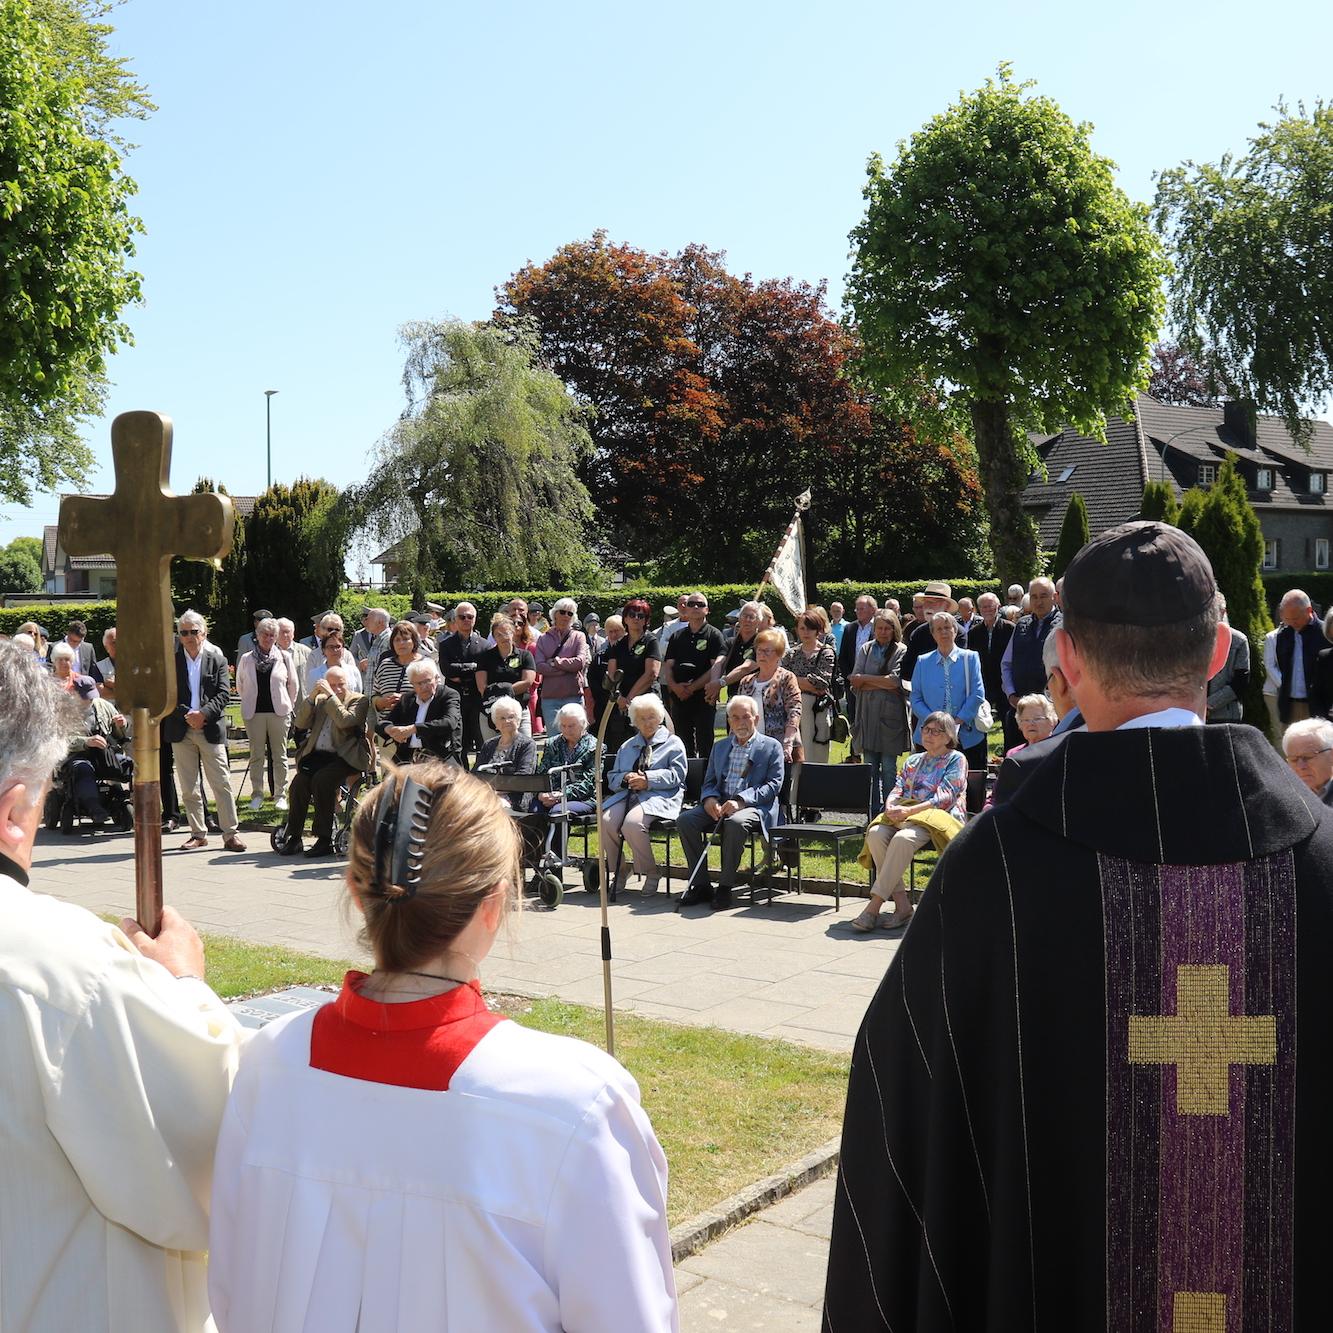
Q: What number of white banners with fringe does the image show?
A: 1